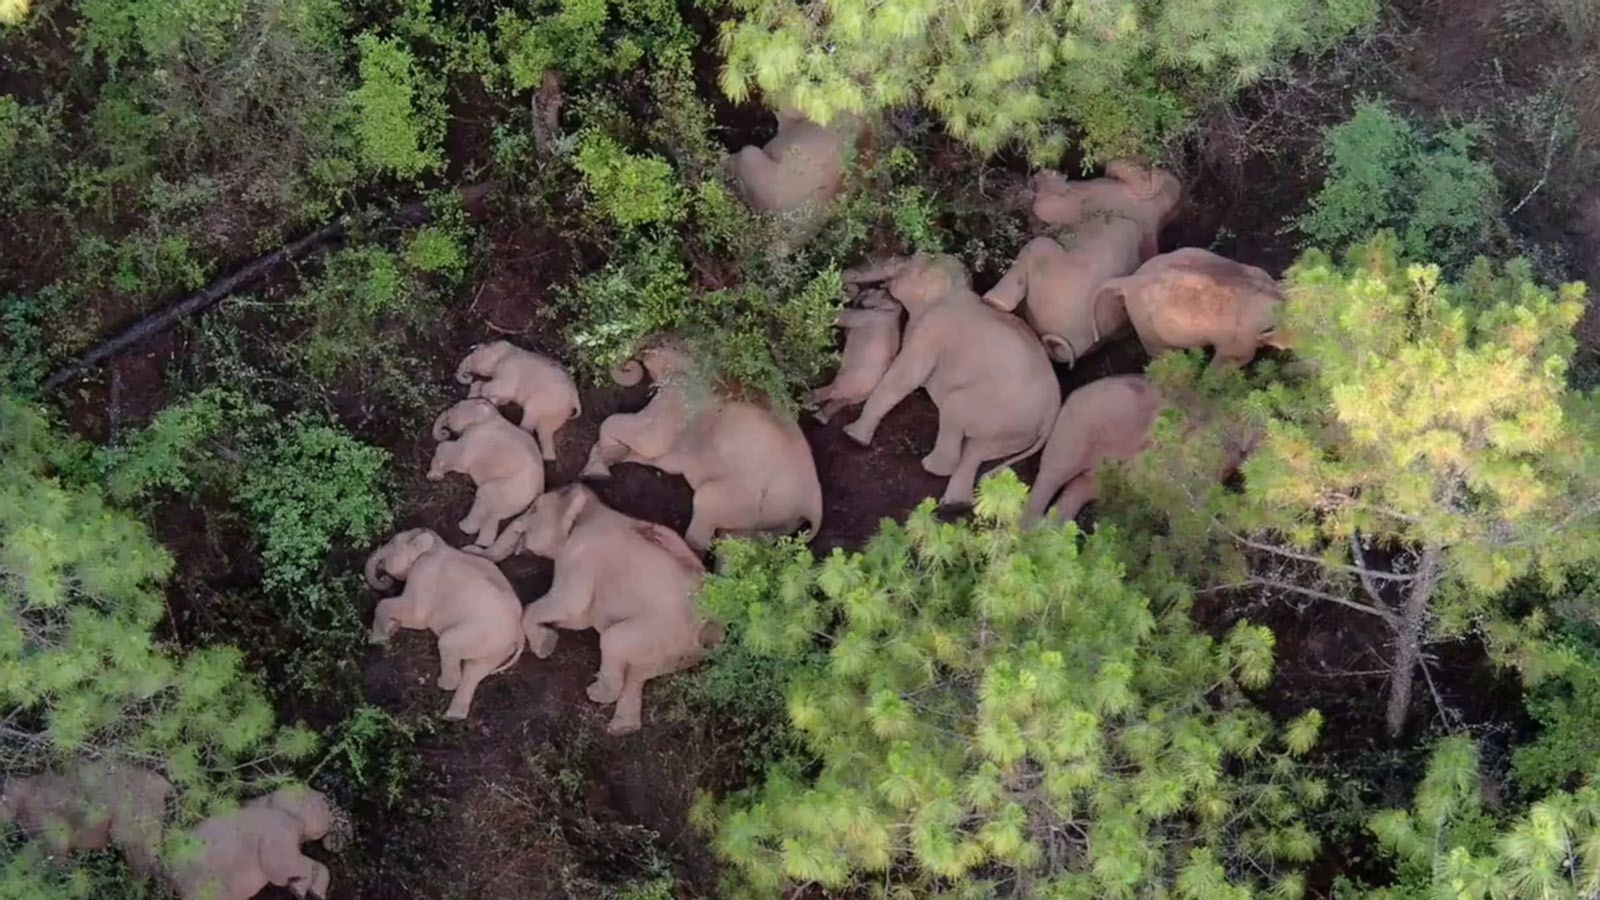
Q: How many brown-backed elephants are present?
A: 1